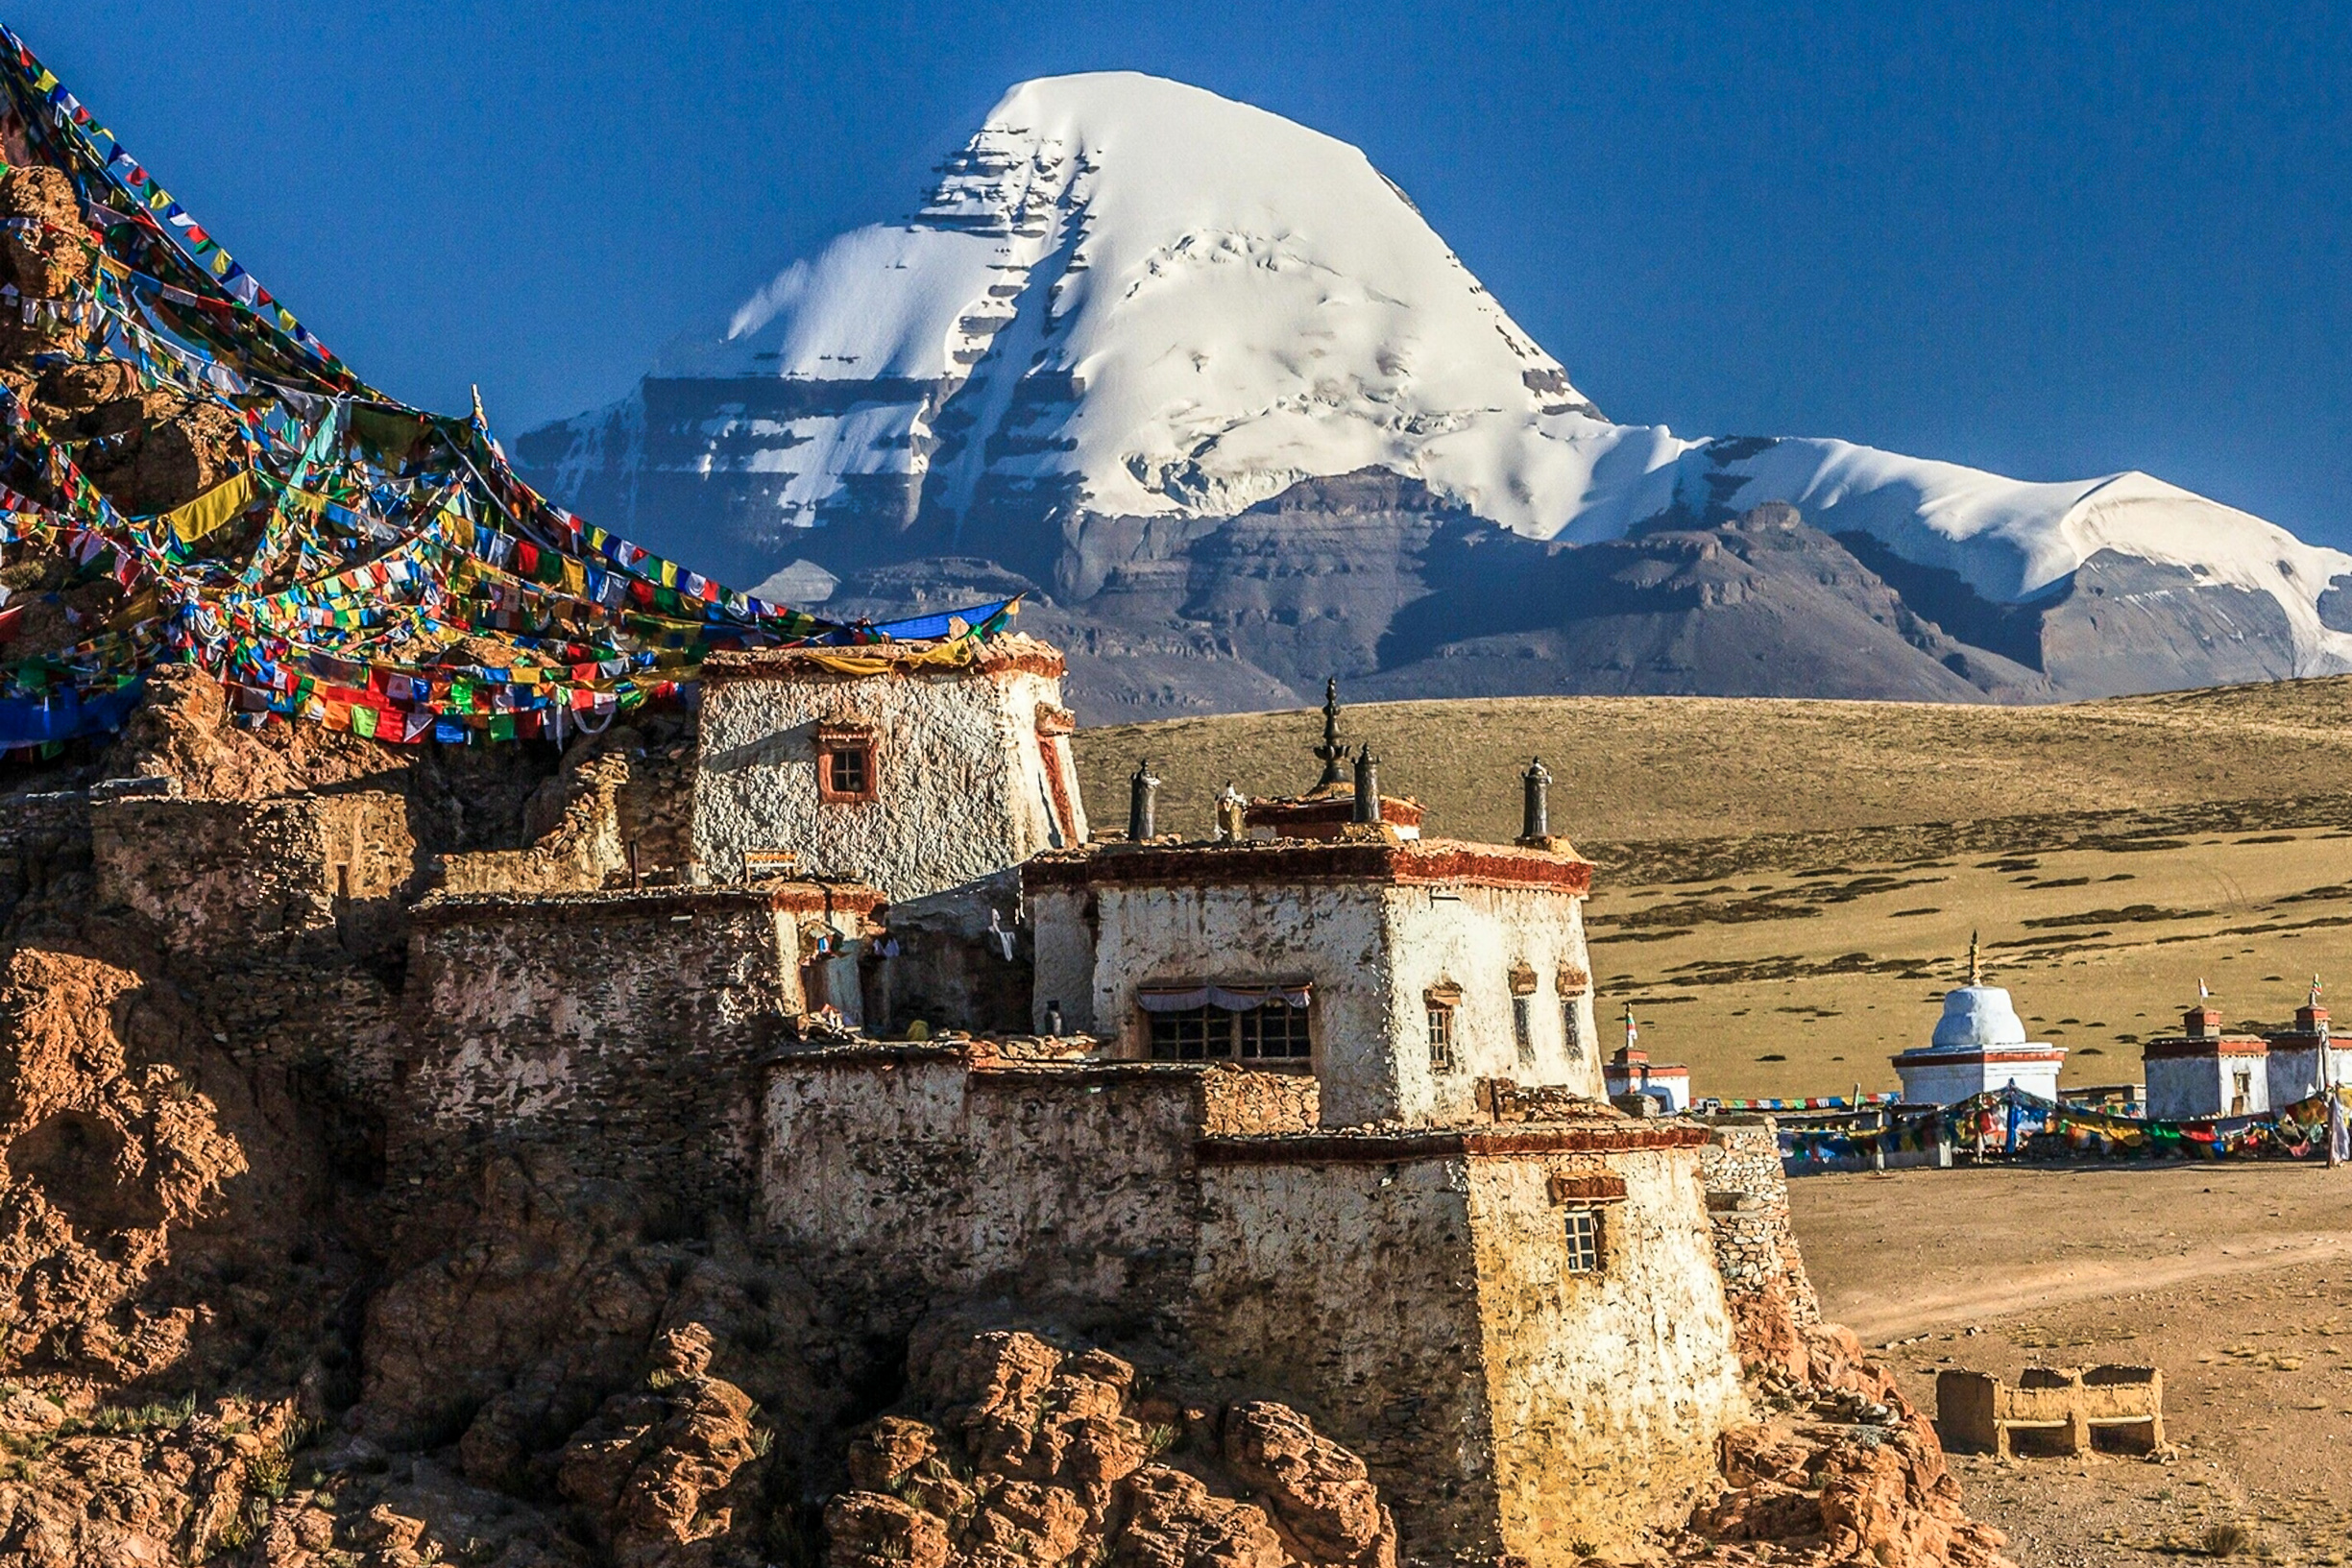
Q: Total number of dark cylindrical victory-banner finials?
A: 3